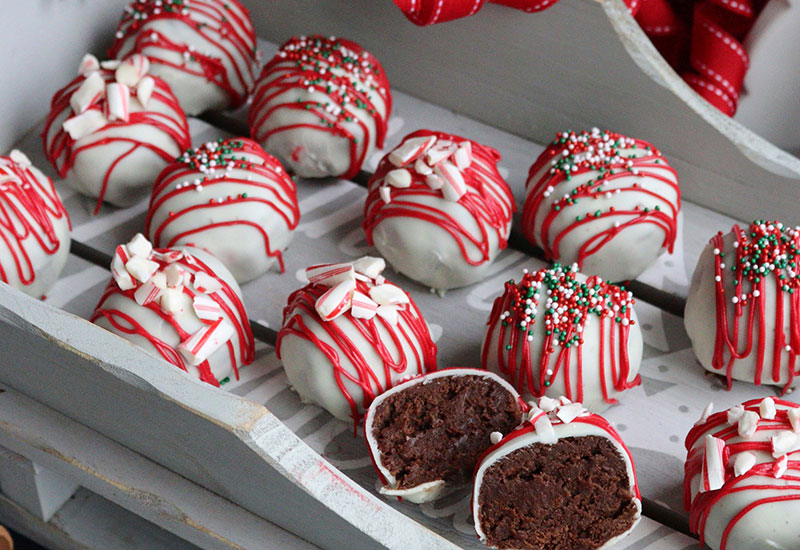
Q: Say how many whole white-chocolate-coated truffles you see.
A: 12